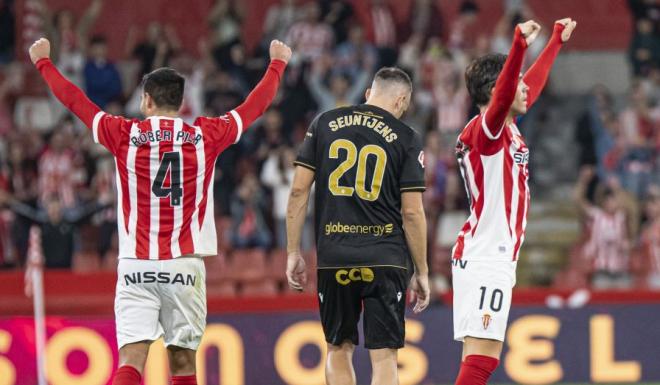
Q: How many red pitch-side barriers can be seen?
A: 1